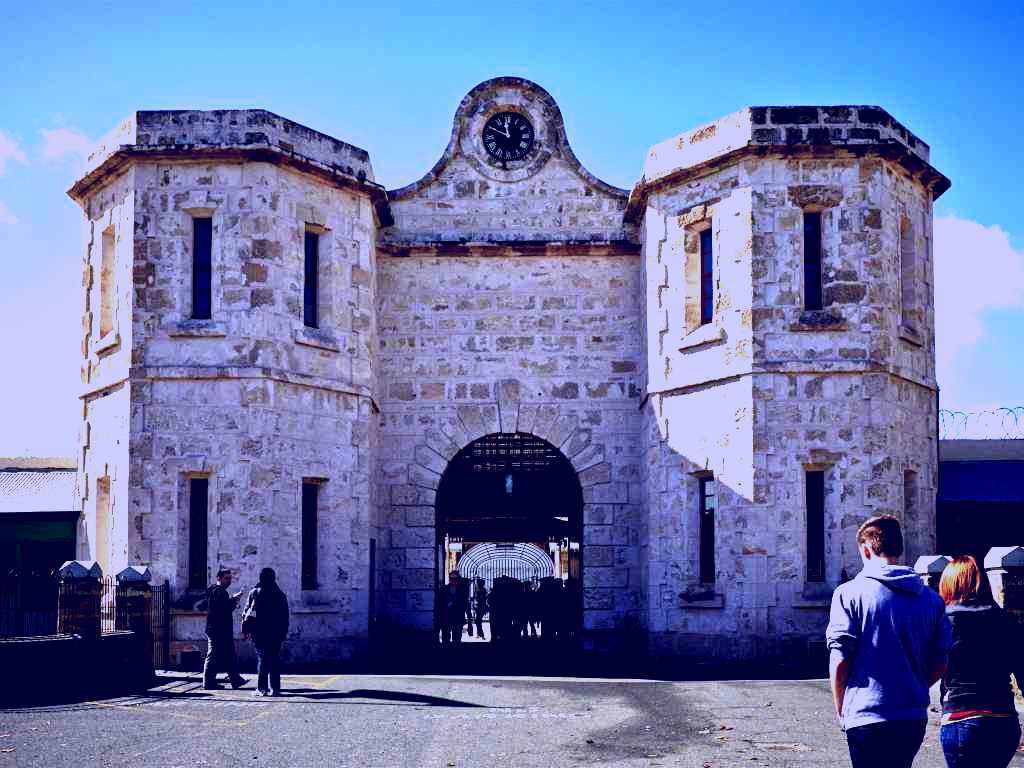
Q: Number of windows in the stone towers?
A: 12